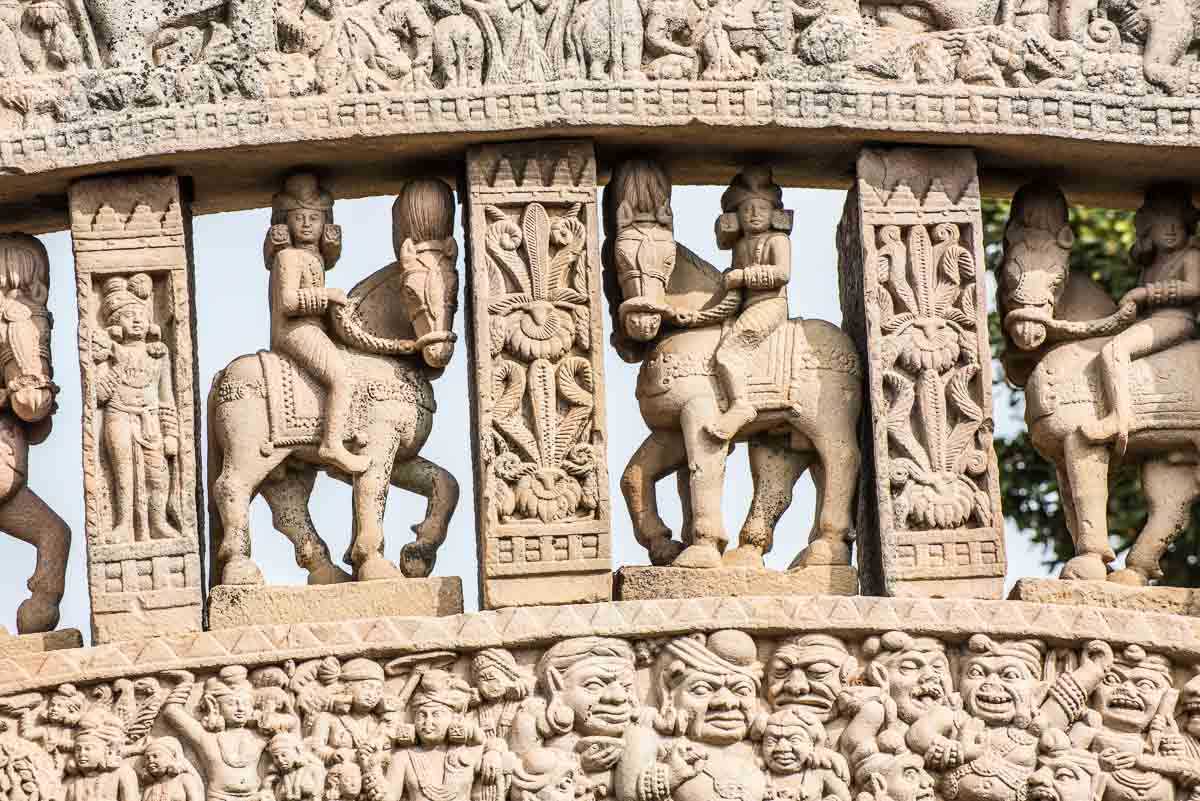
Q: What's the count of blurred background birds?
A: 0